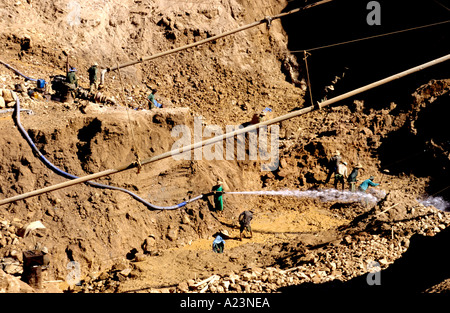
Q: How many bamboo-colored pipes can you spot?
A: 2